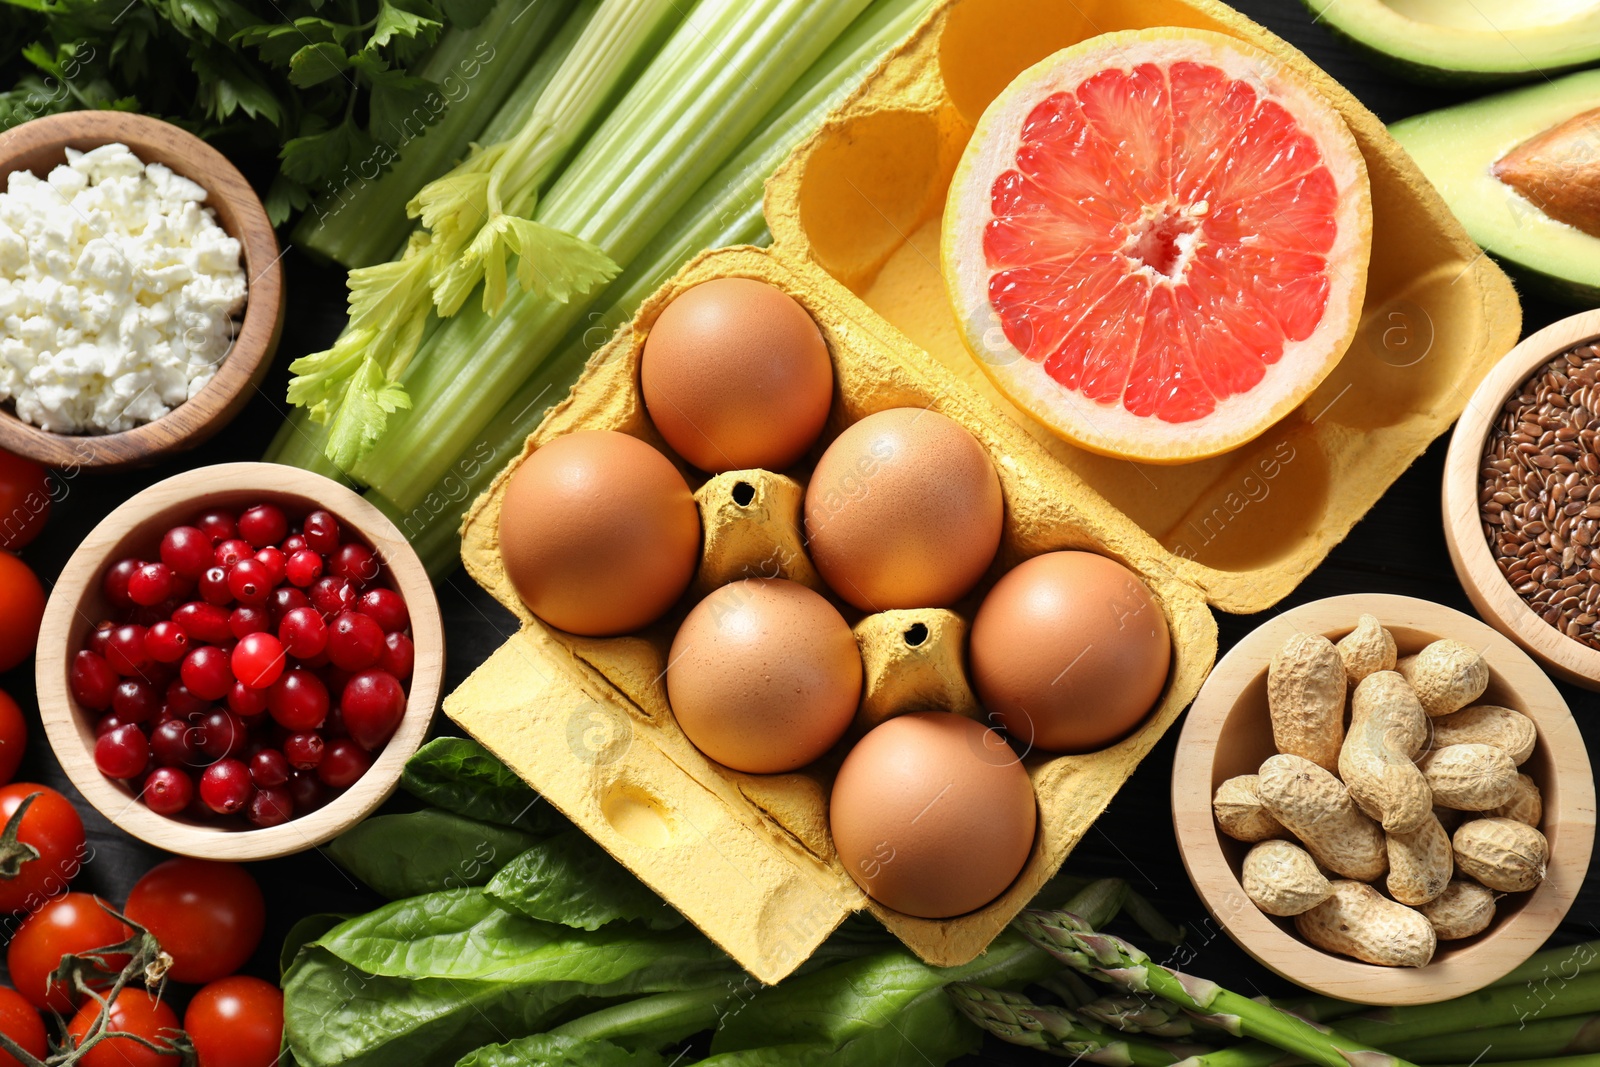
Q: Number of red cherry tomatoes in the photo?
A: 9